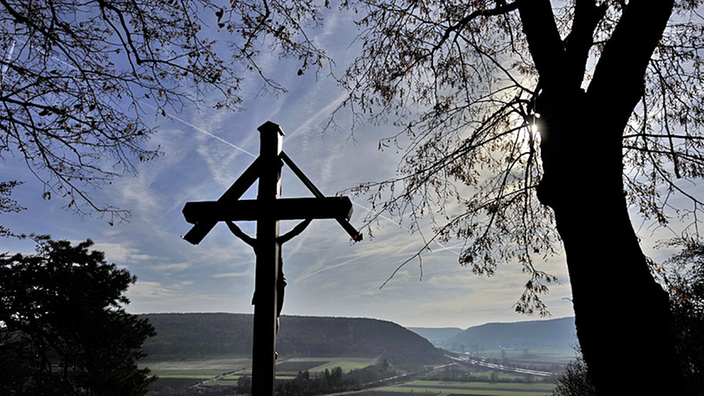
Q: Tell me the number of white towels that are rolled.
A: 0